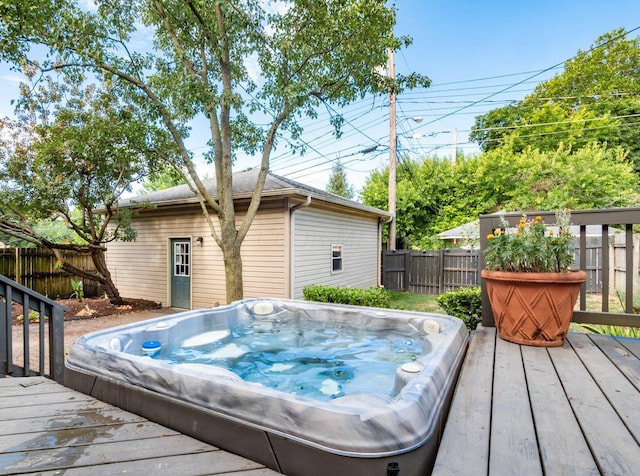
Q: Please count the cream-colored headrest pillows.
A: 3